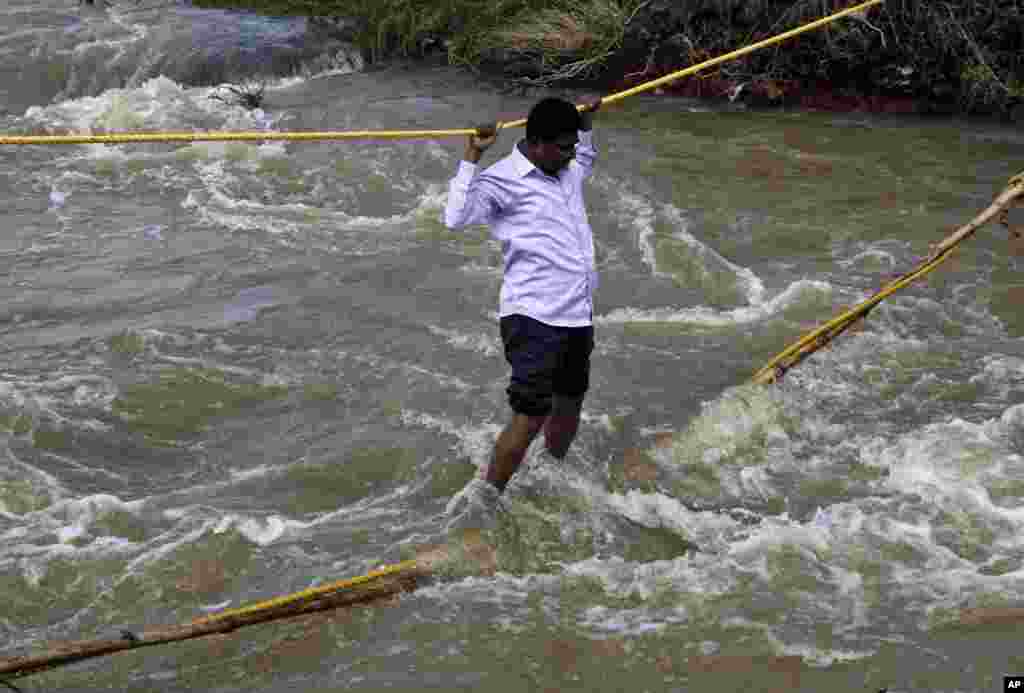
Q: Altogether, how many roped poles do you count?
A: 2